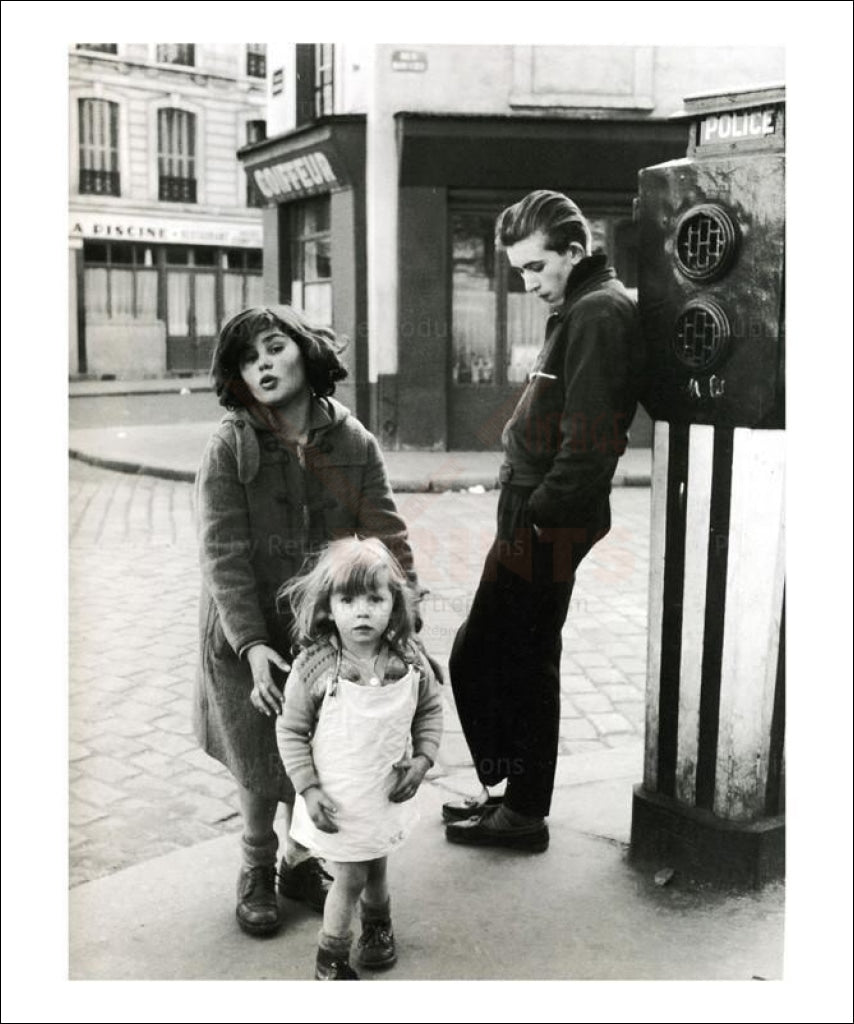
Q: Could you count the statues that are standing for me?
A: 0